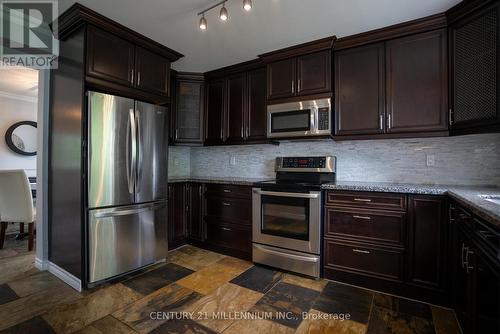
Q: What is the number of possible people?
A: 0